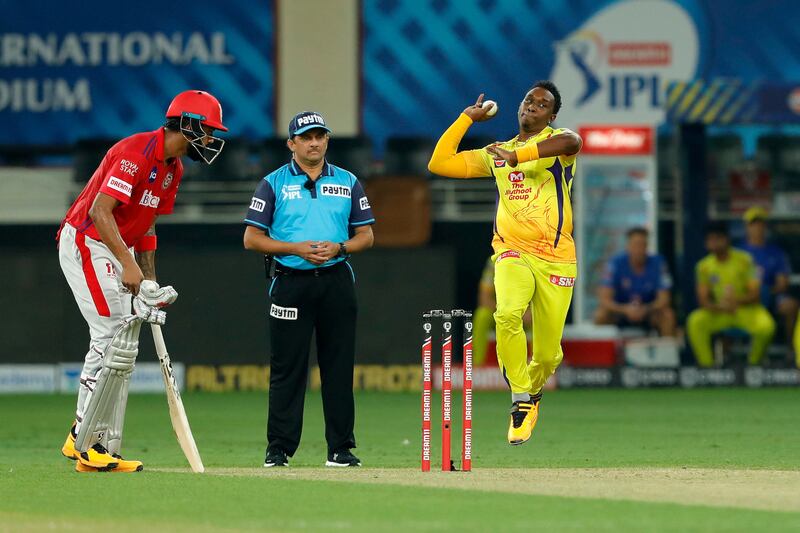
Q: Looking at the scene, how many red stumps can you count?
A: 3